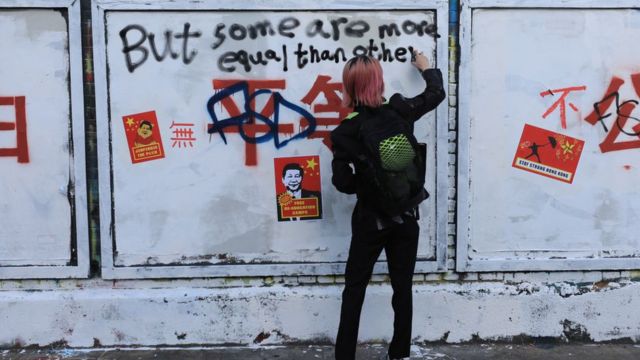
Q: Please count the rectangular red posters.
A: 3